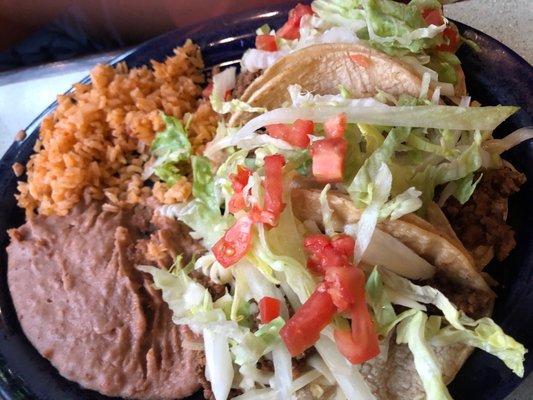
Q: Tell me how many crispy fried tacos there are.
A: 3